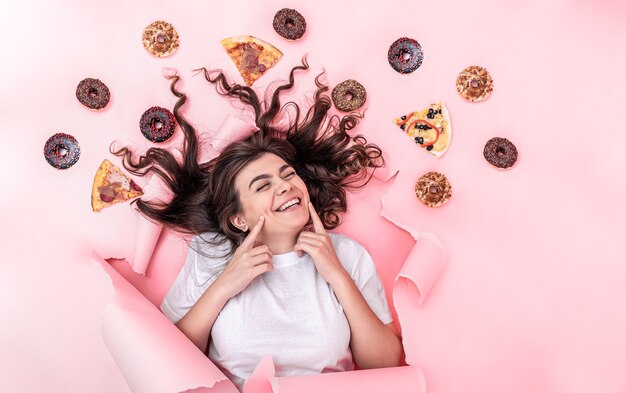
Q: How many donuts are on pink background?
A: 10